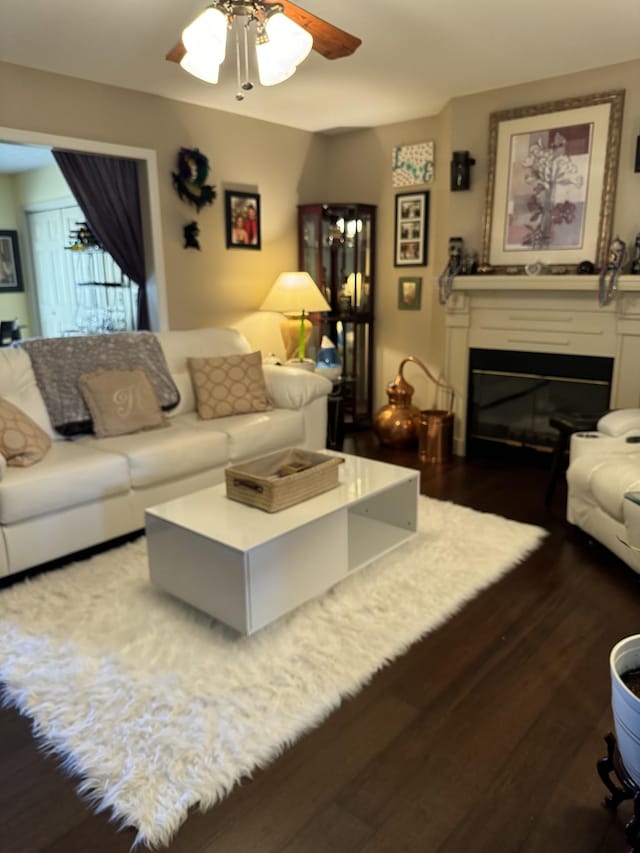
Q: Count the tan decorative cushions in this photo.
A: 3